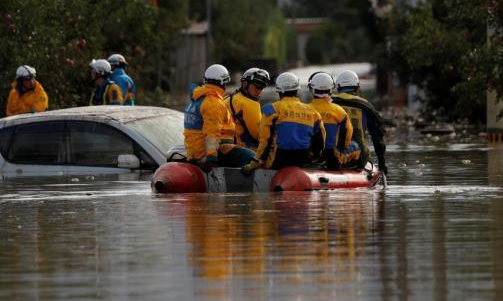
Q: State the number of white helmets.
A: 8